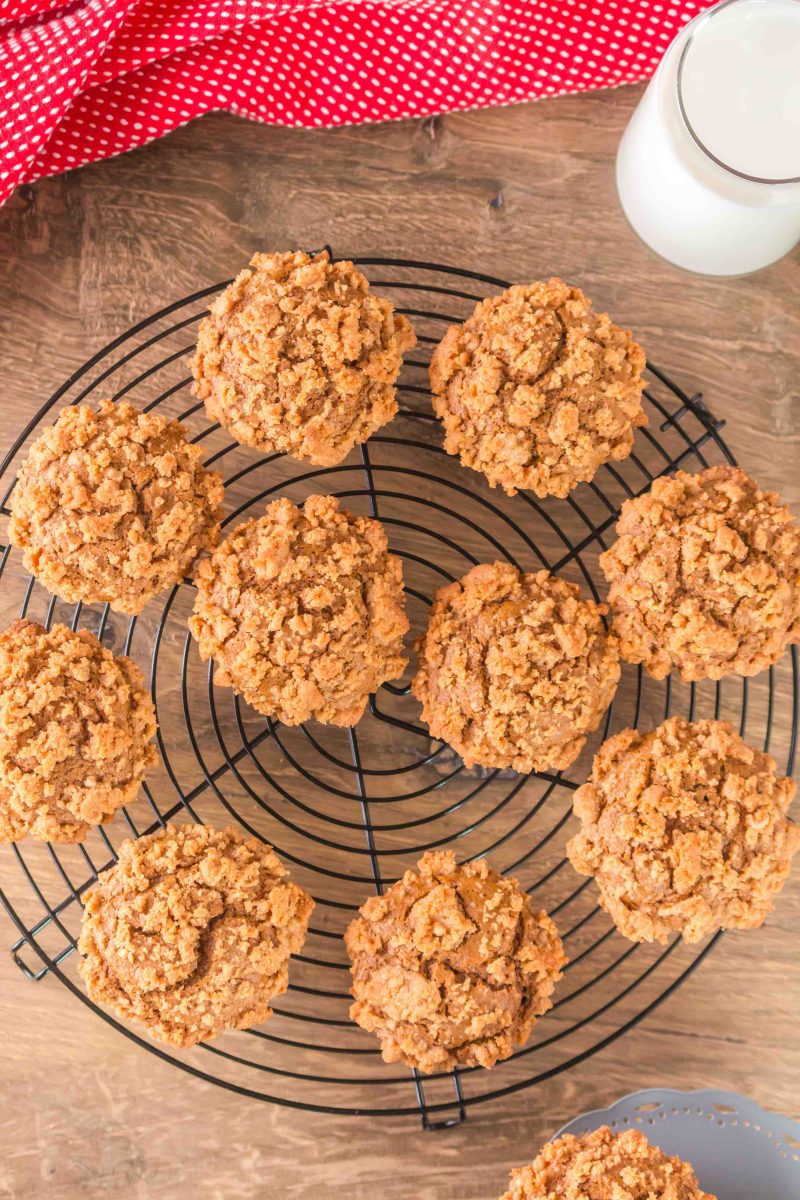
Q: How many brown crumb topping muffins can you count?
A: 11